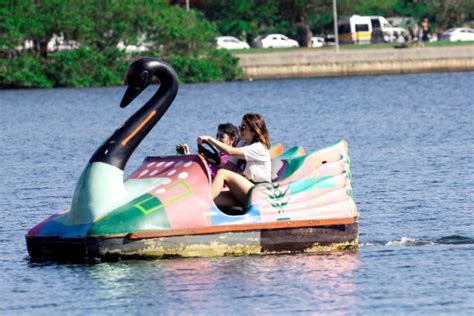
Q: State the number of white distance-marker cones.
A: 0